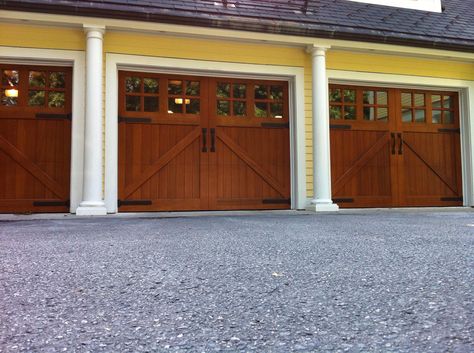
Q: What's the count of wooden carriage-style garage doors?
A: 3